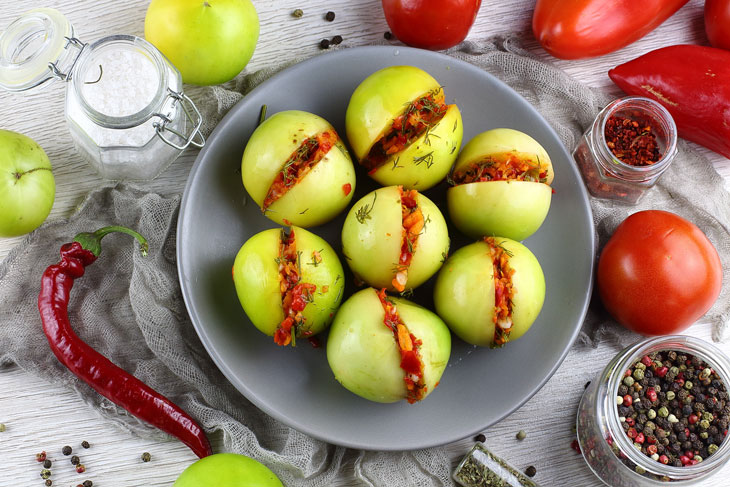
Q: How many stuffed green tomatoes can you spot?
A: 7